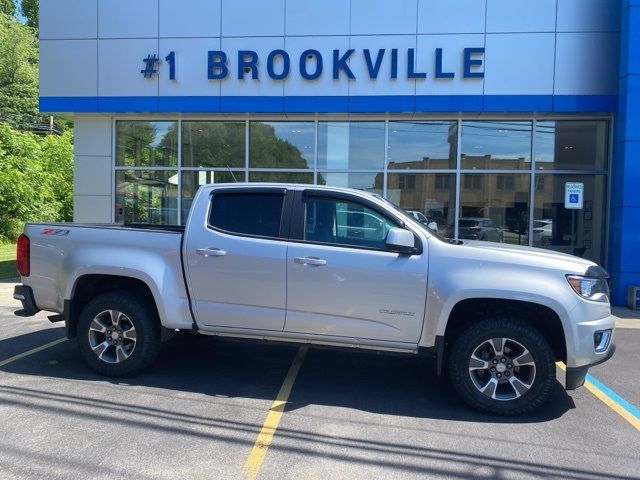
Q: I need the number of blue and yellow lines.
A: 4